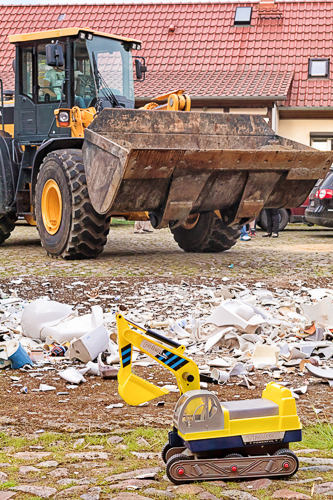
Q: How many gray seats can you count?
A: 1